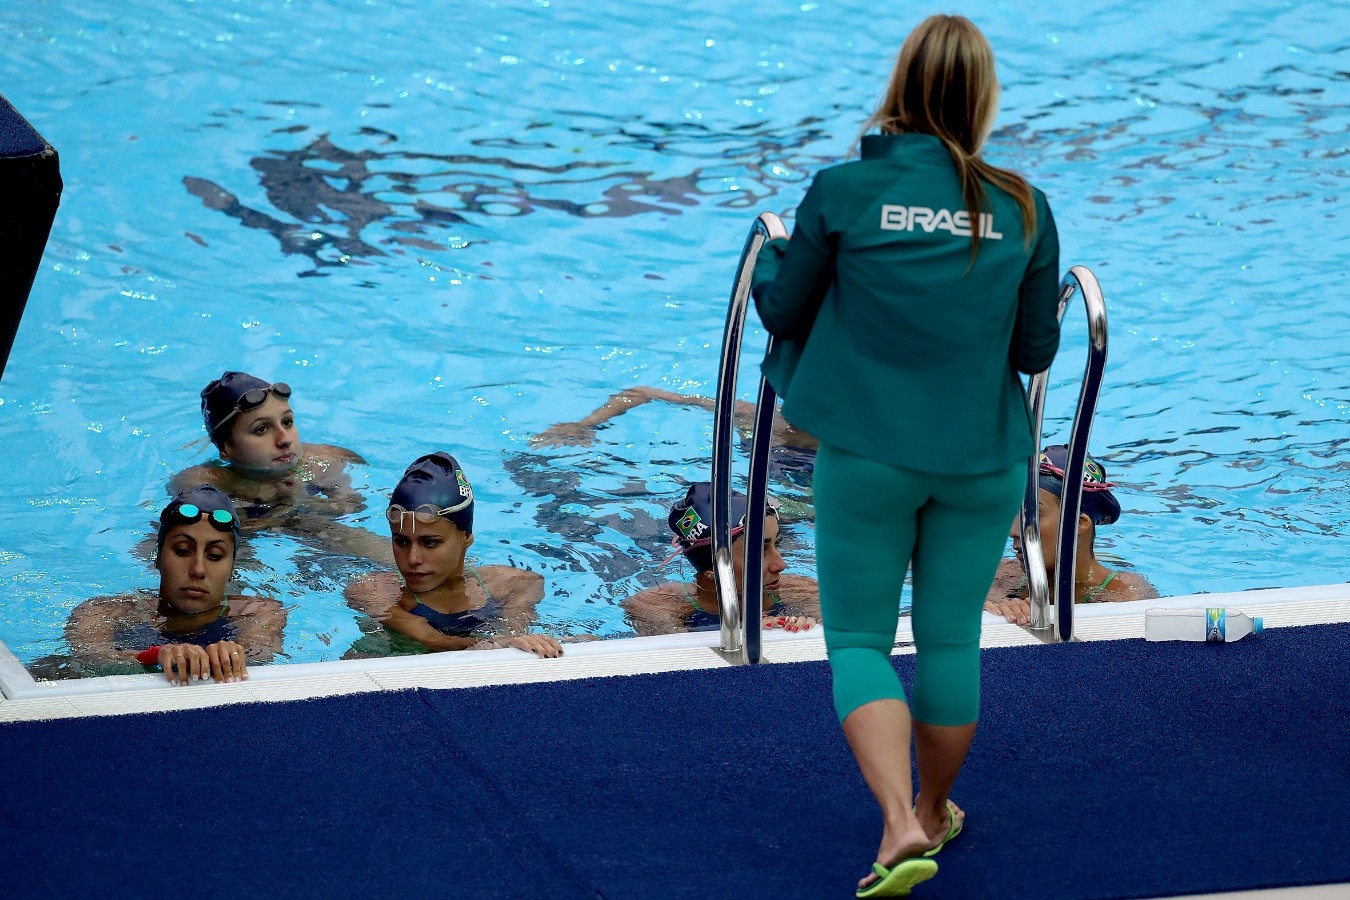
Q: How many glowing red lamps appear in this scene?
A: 0